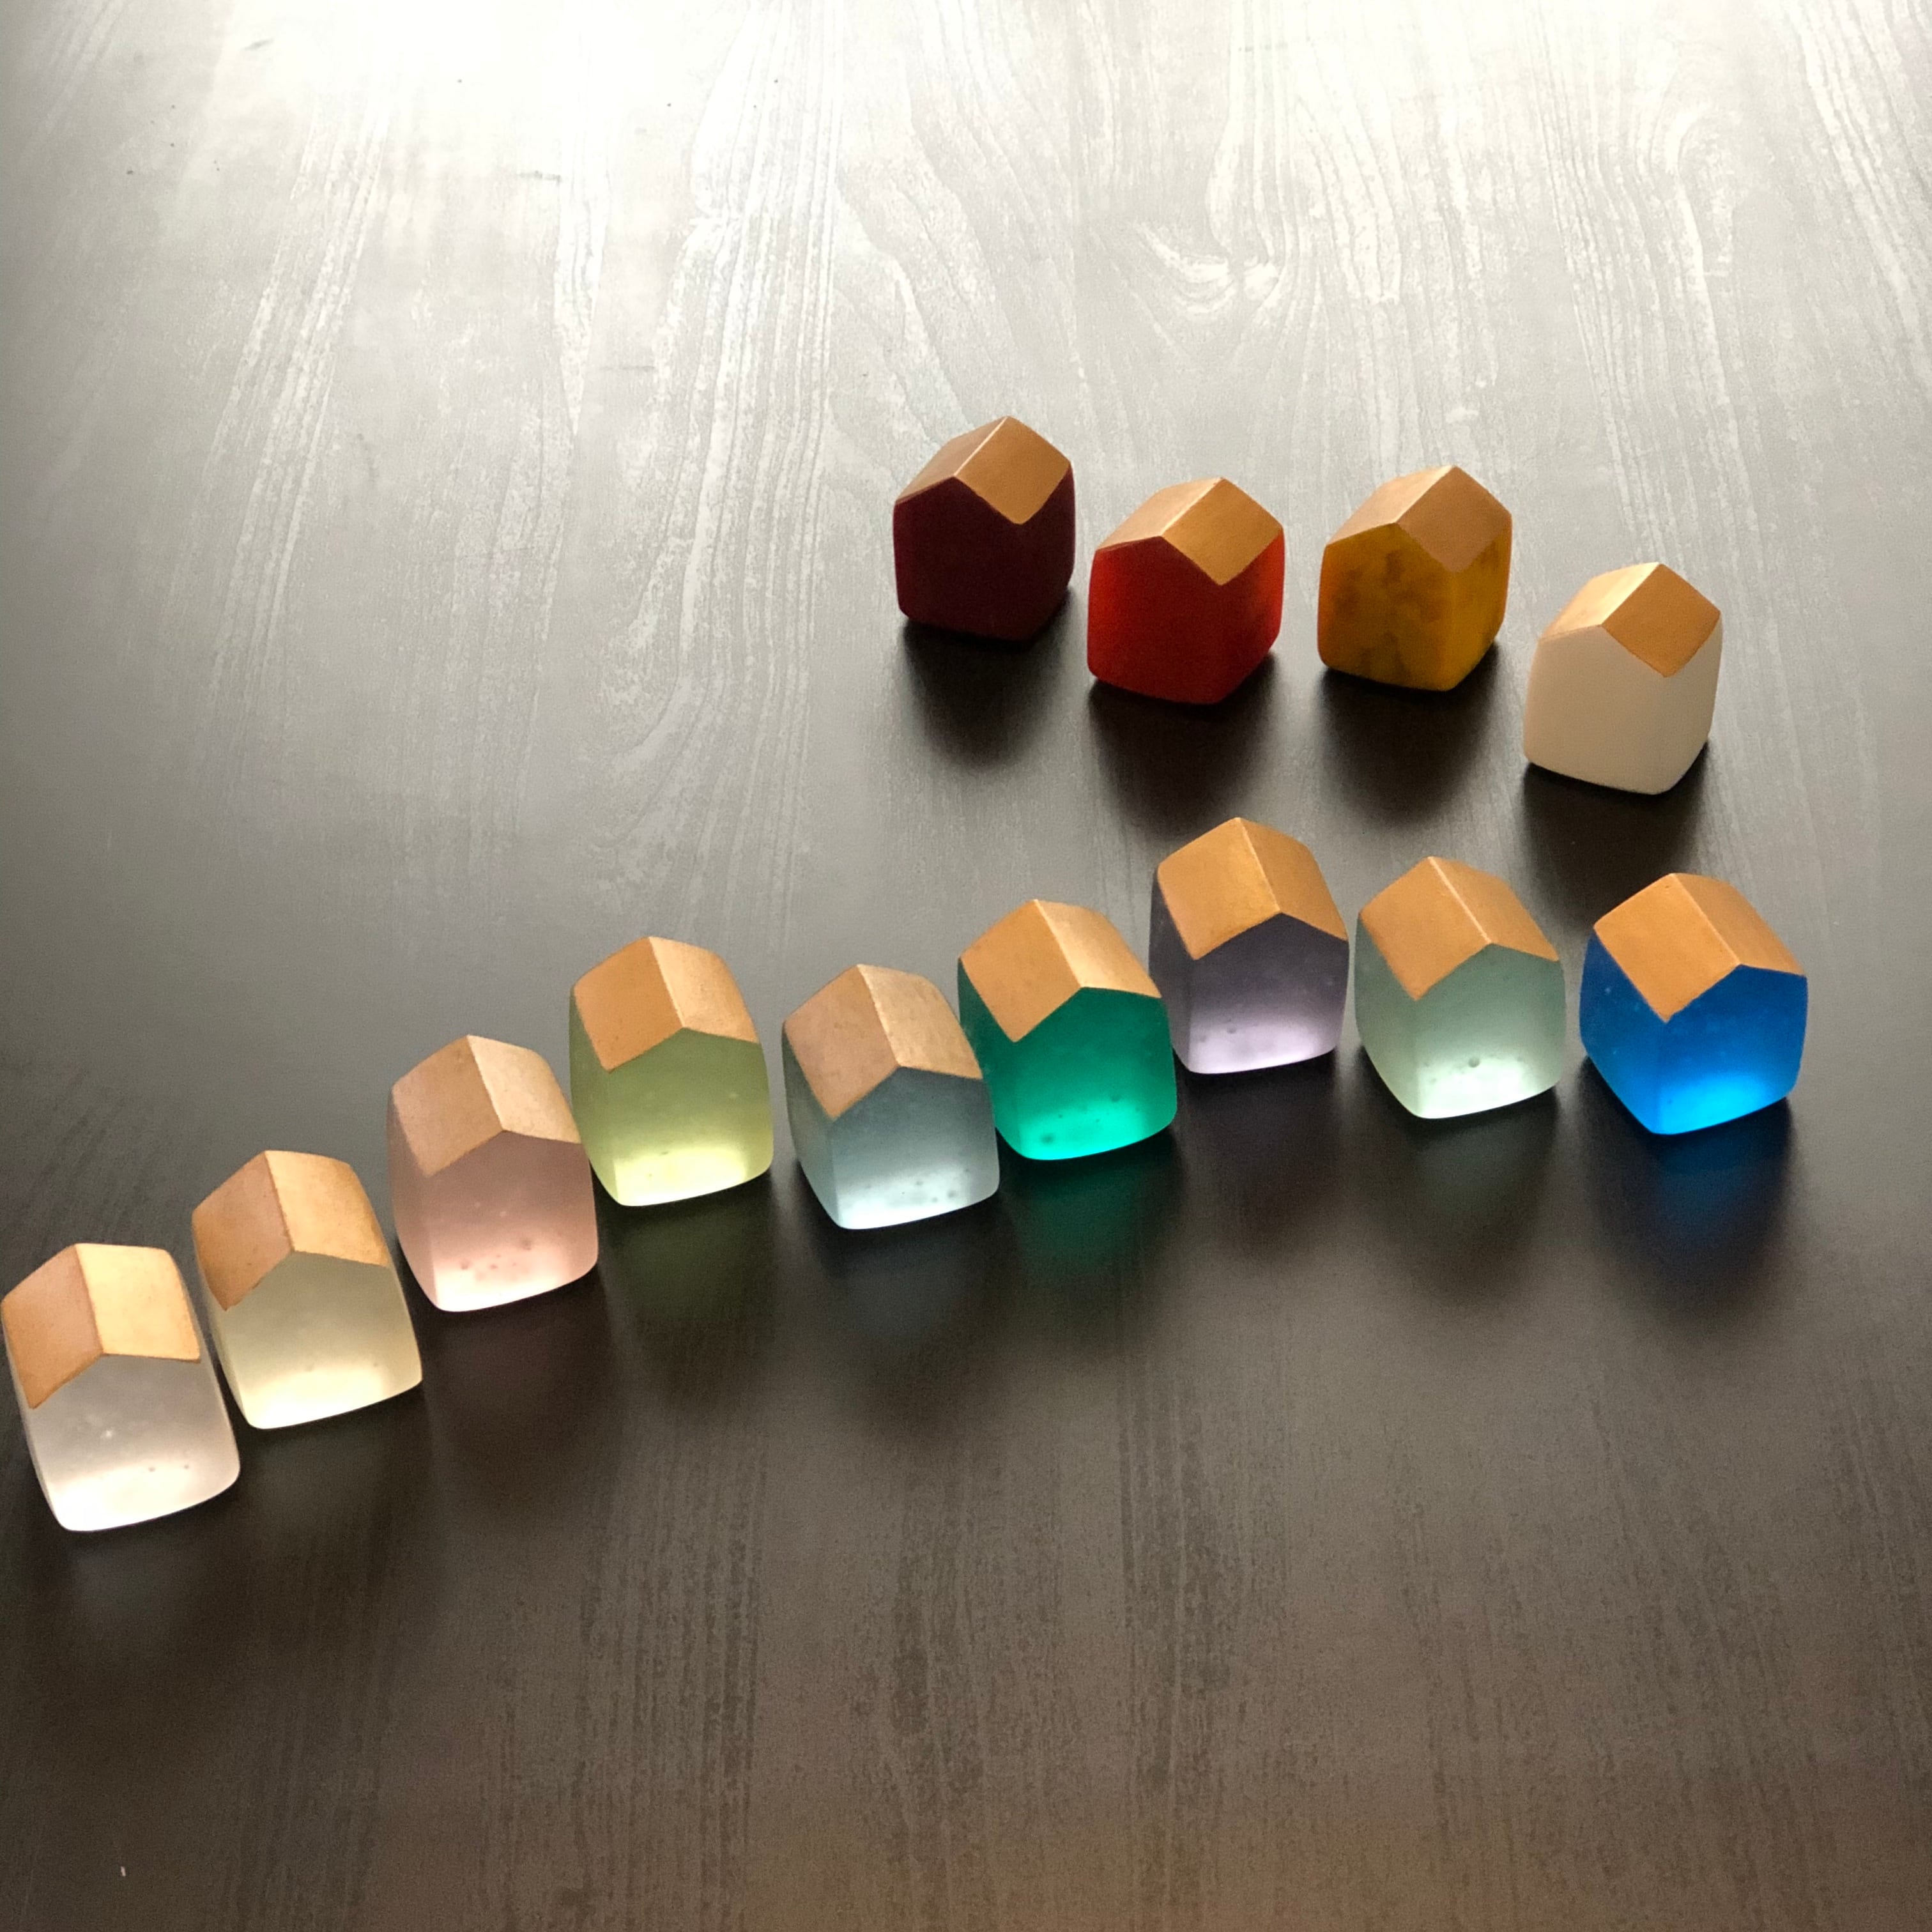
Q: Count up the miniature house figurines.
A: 13